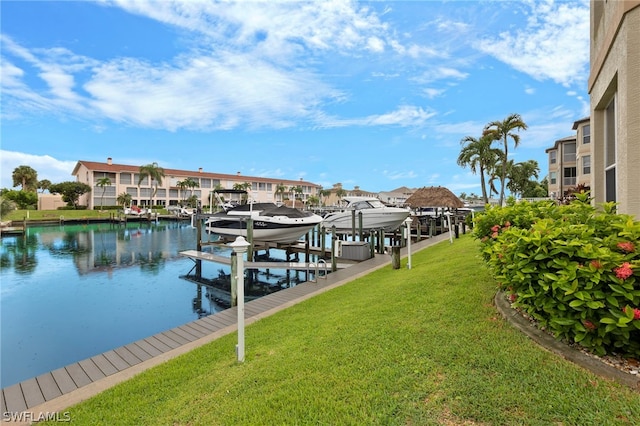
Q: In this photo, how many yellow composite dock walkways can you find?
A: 0